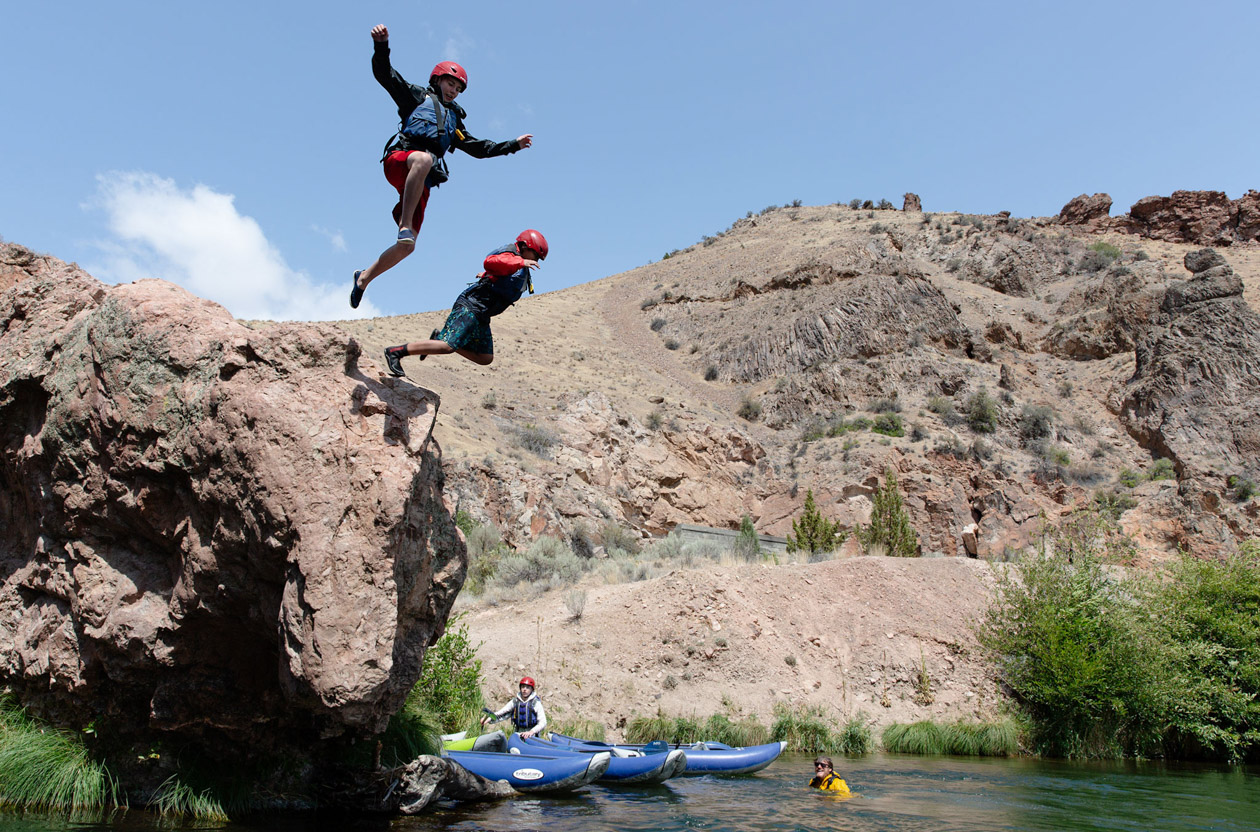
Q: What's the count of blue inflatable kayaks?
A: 3